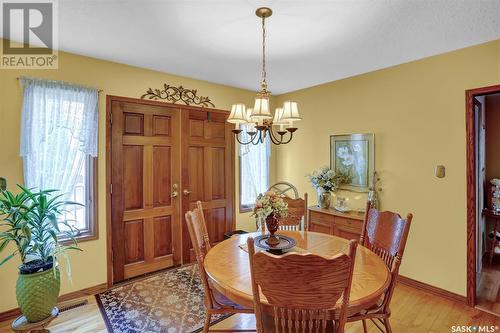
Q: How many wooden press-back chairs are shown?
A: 4